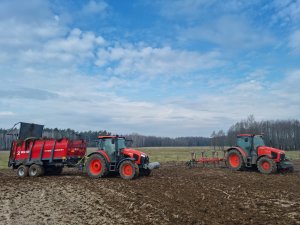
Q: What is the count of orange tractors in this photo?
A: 2